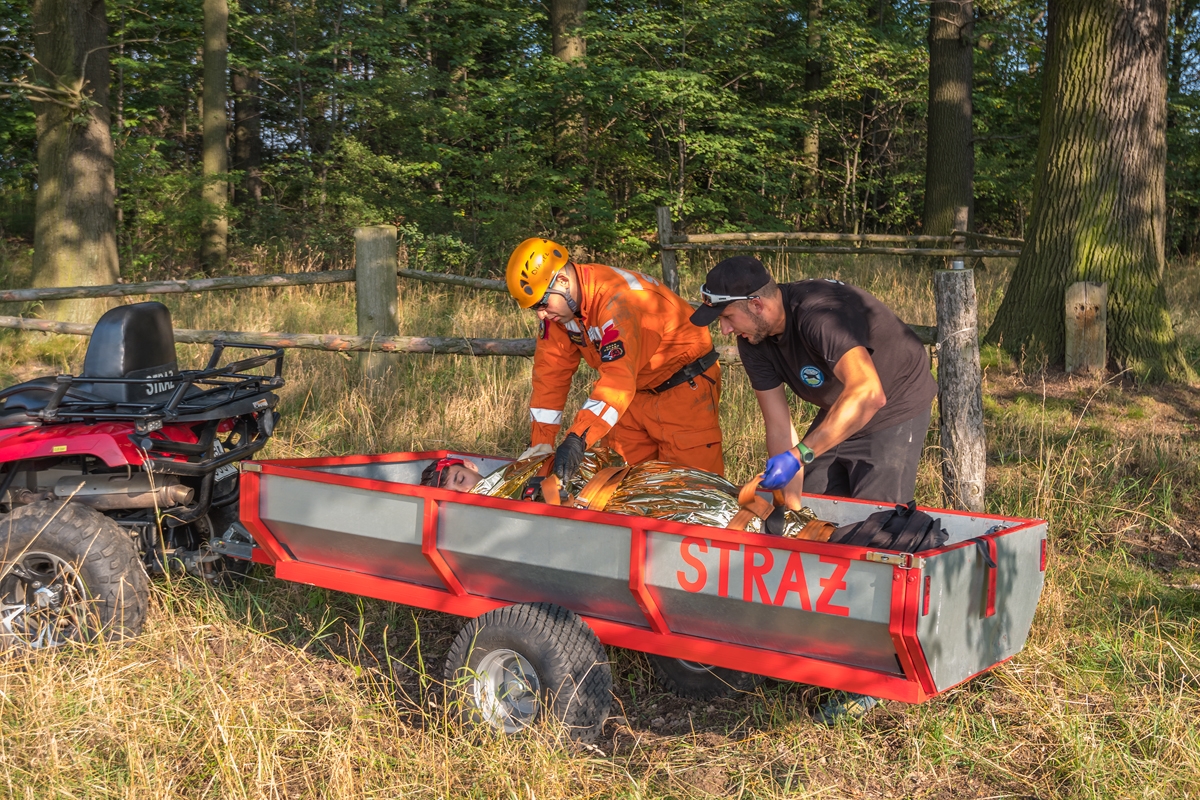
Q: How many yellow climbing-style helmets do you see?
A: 1